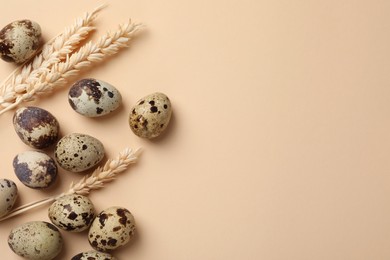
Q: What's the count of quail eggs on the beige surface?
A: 11